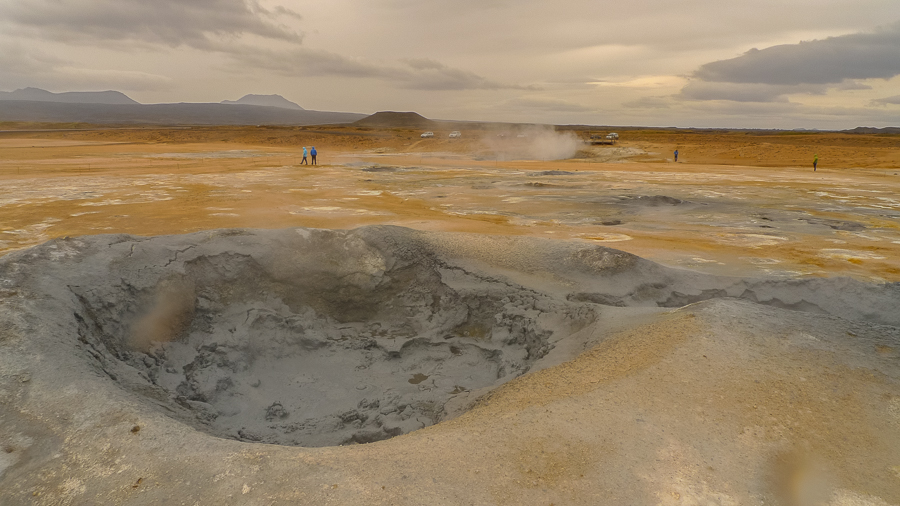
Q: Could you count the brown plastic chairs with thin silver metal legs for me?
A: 0